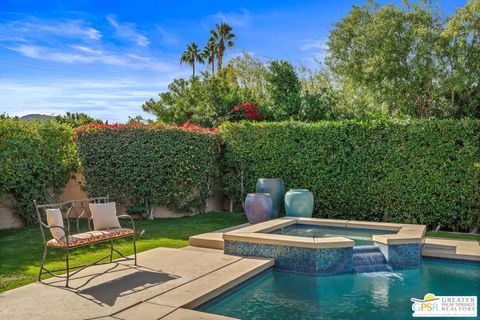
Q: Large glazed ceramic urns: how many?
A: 3